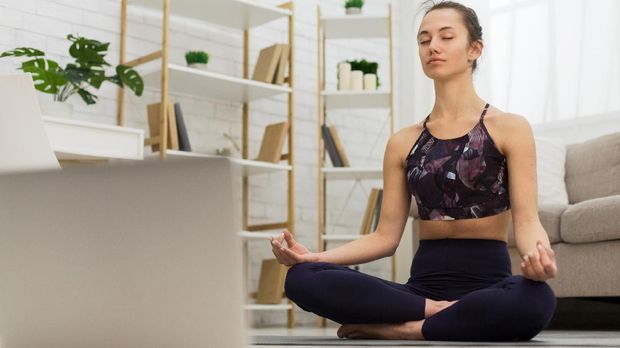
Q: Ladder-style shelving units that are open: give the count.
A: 2